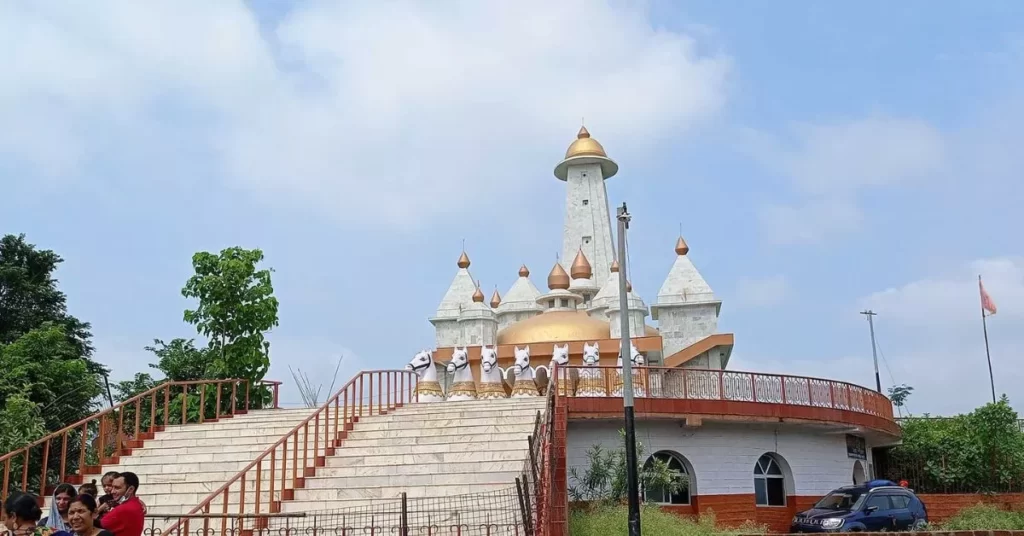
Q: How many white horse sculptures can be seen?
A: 7